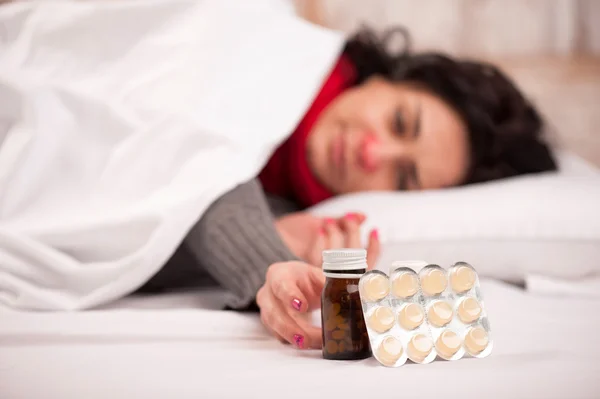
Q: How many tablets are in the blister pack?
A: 12